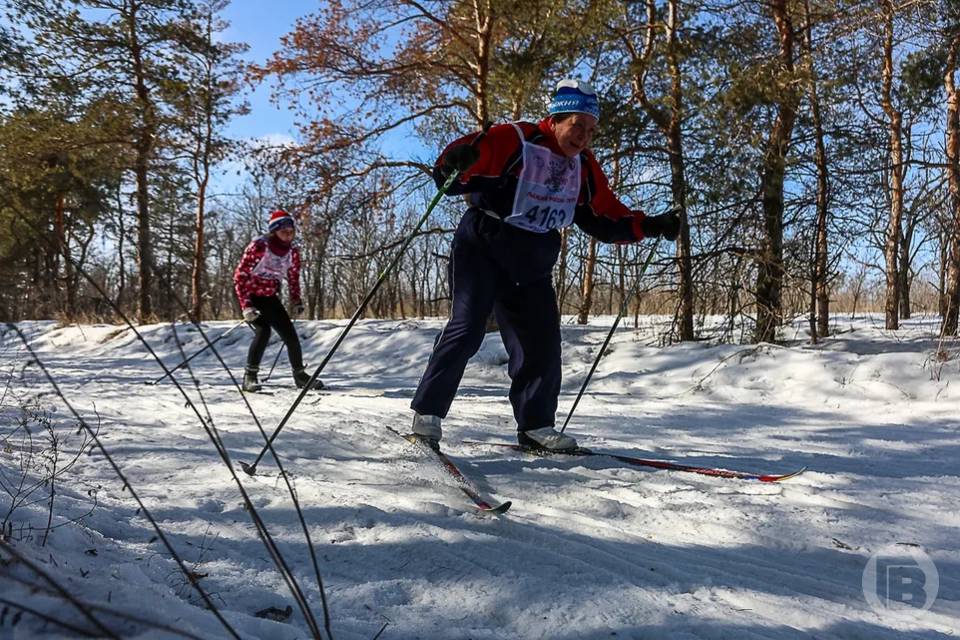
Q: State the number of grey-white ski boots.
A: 2